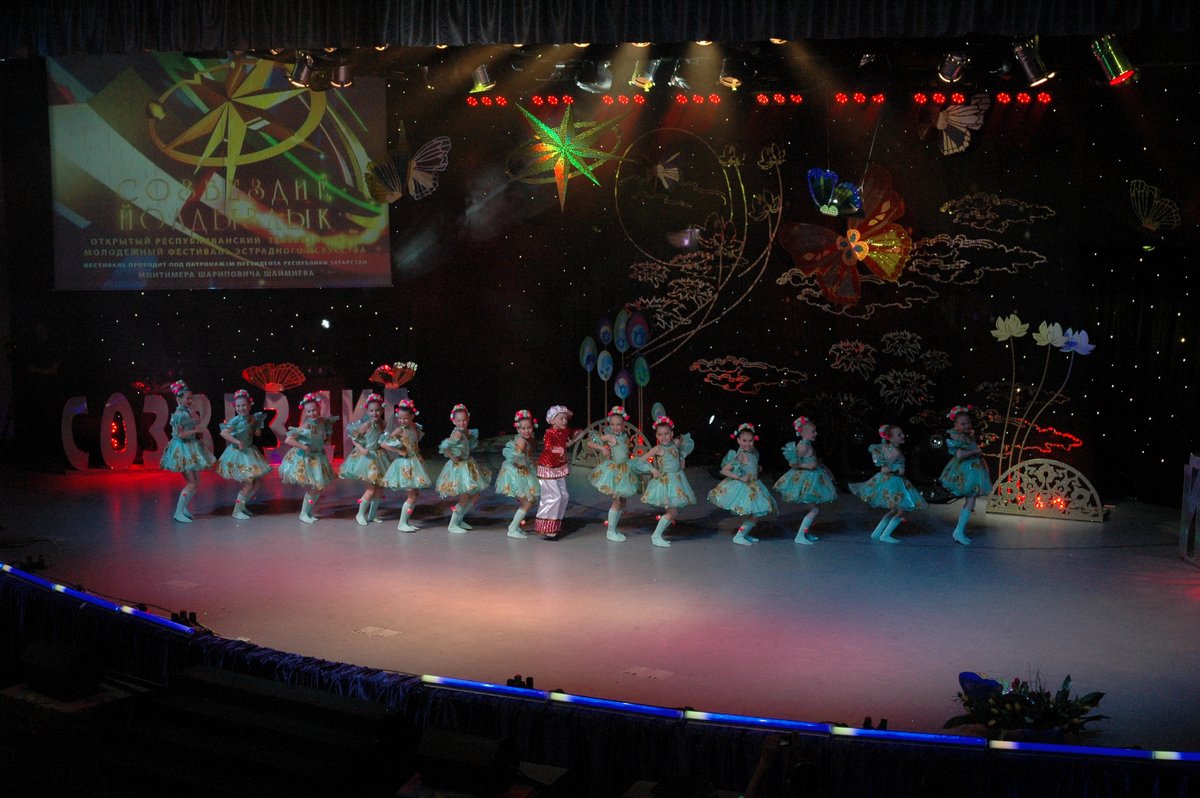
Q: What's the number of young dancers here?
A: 14